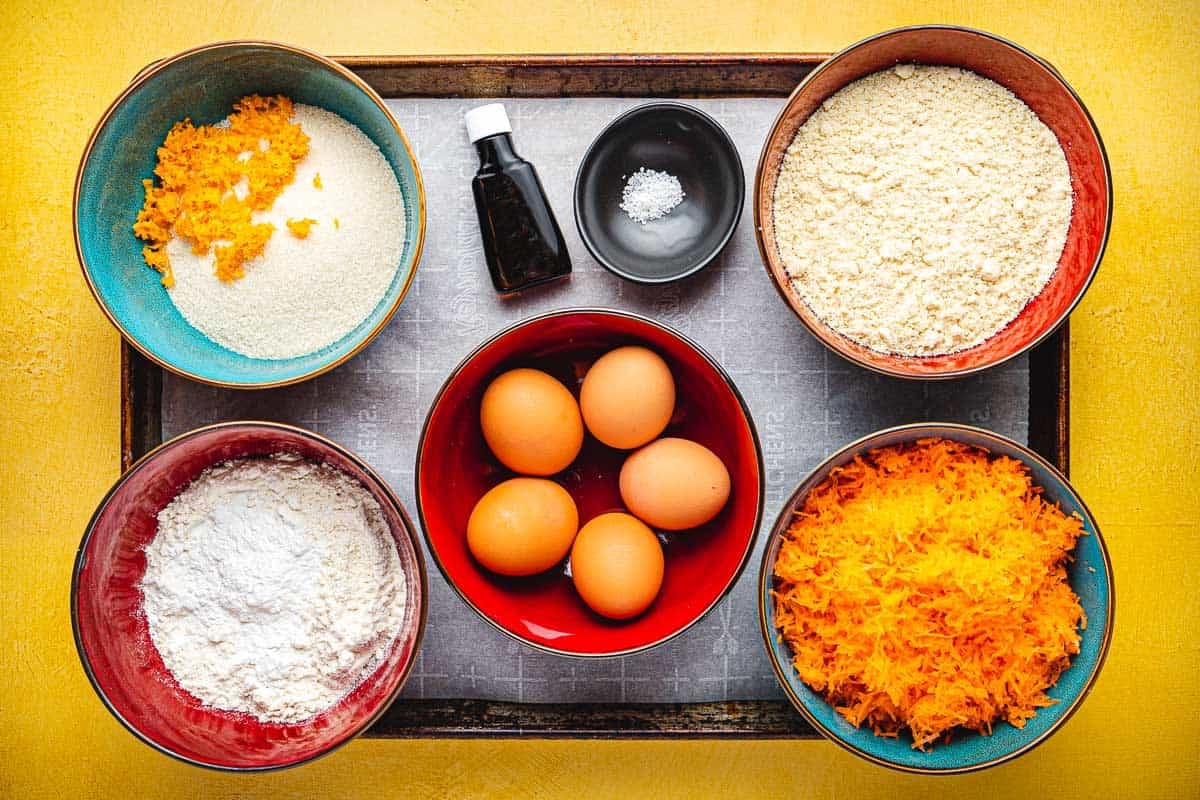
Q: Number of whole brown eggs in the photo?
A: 5